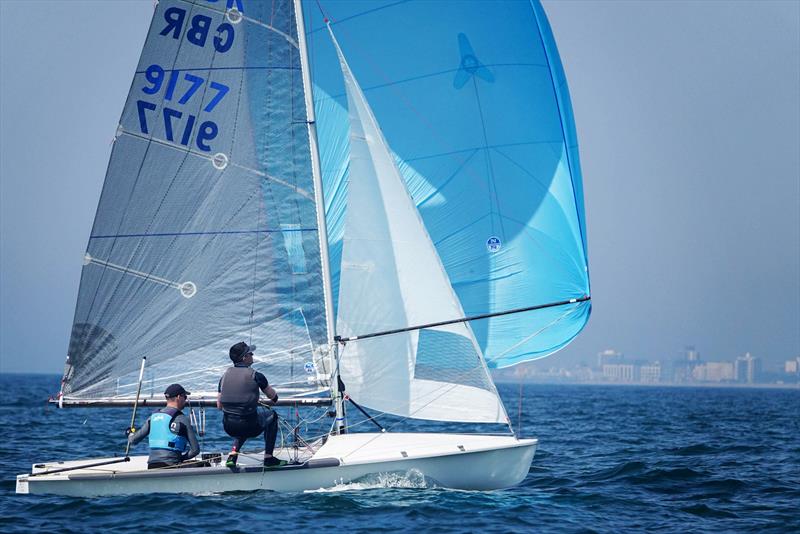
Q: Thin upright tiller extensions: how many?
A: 1